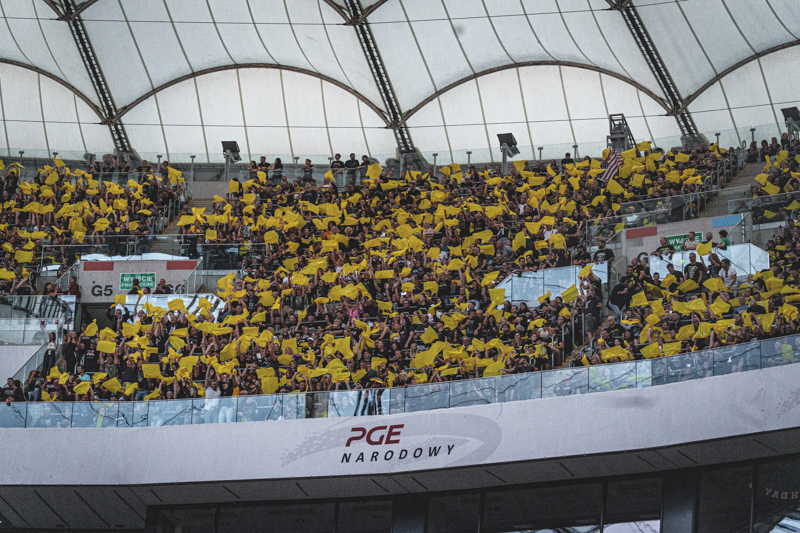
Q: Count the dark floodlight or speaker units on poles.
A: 3